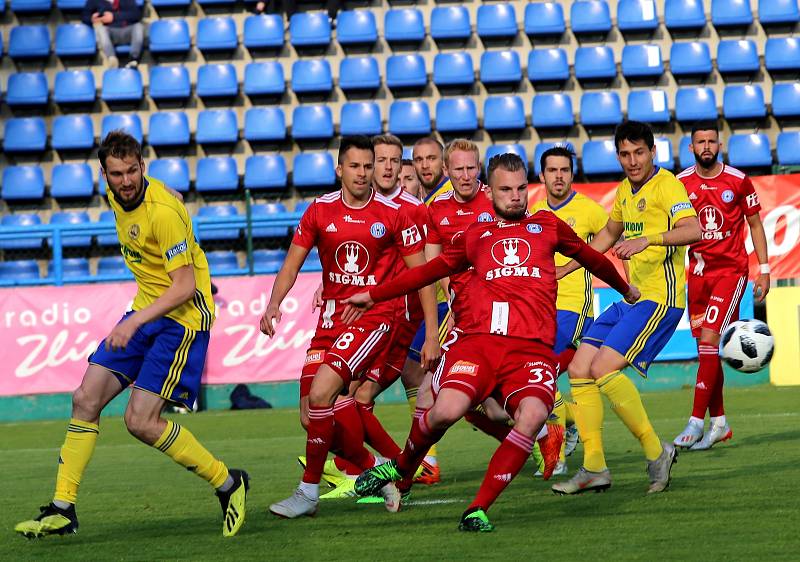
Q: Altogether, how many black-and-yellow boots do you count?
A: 2